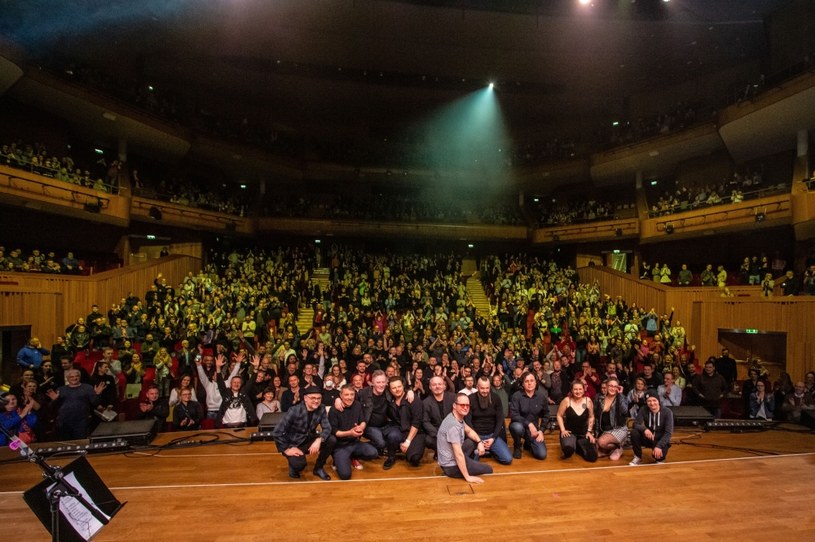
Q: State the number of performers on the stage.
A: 11